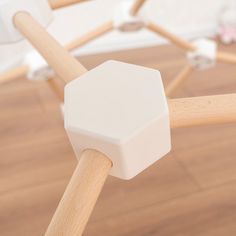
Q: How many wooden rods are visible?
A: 11